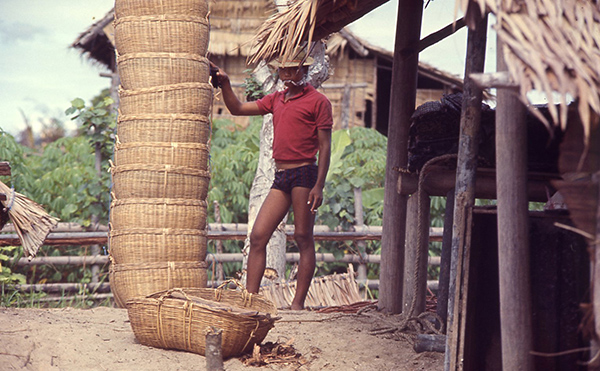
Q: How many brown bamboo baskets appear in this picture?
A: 11